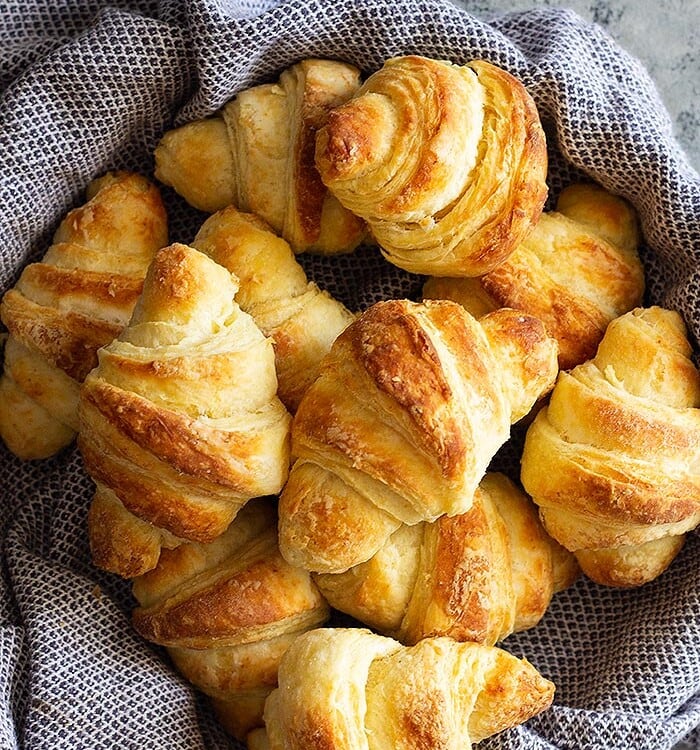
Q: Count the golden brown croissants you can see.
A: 11